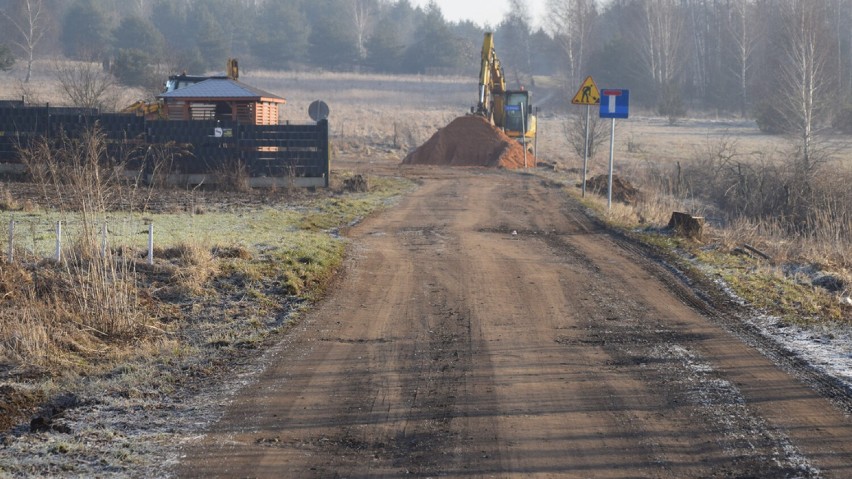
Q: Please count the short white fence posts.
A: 4